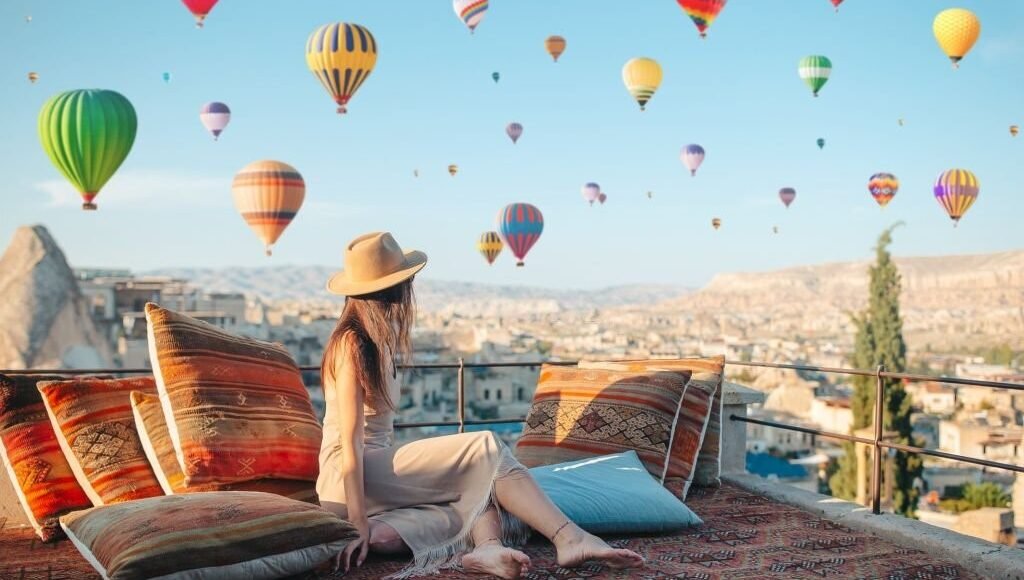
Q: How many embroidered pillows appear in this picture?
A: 8